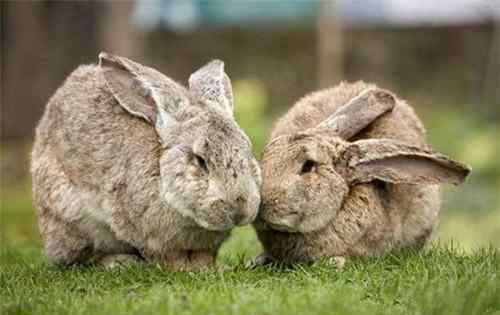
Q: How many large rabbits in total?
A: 2